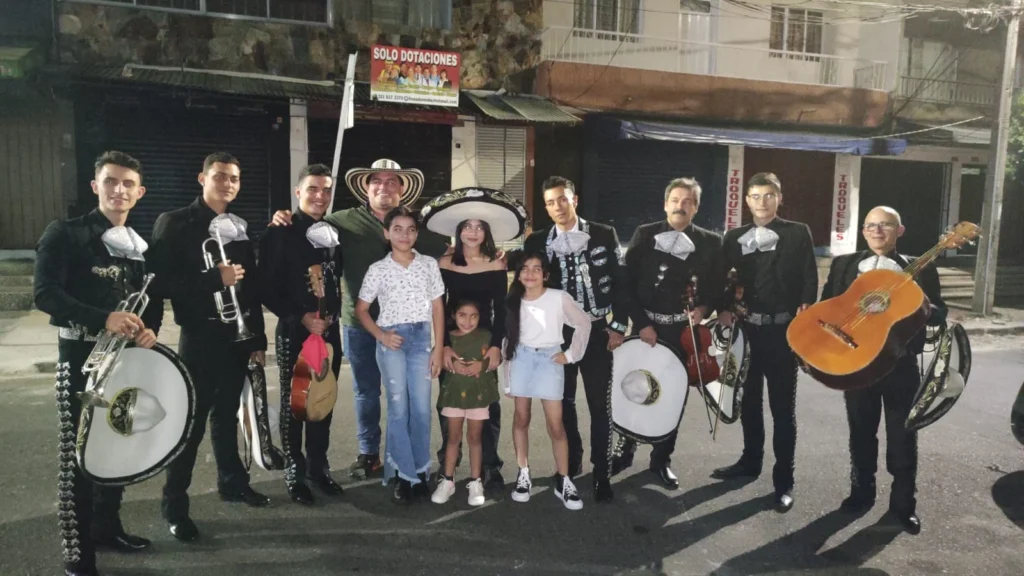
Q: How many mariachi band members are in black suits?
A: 7